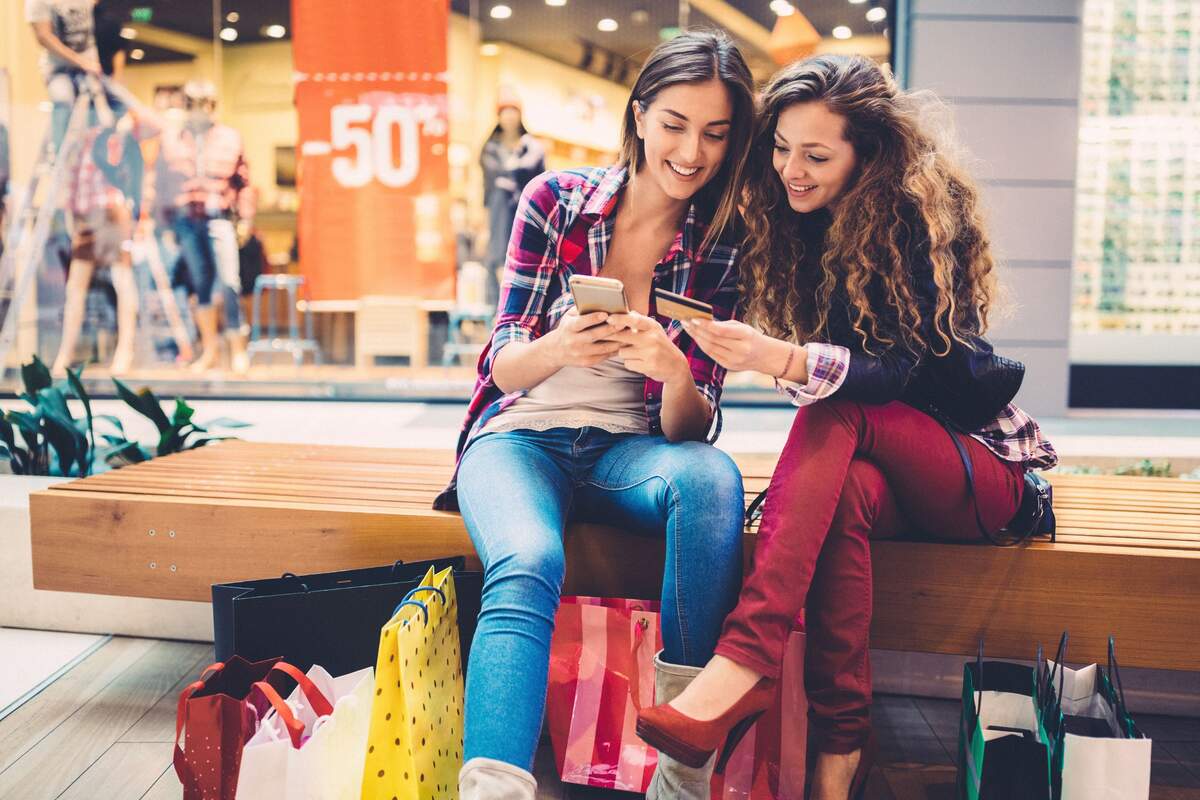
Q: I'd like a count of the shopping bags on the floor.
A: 7